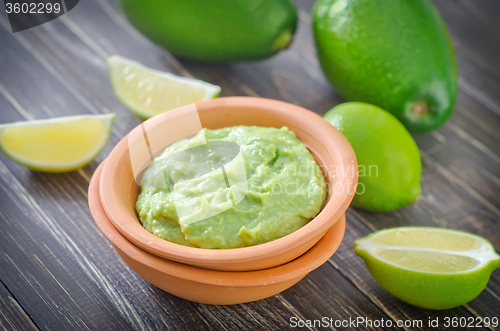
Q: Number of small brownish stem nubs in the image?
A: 2